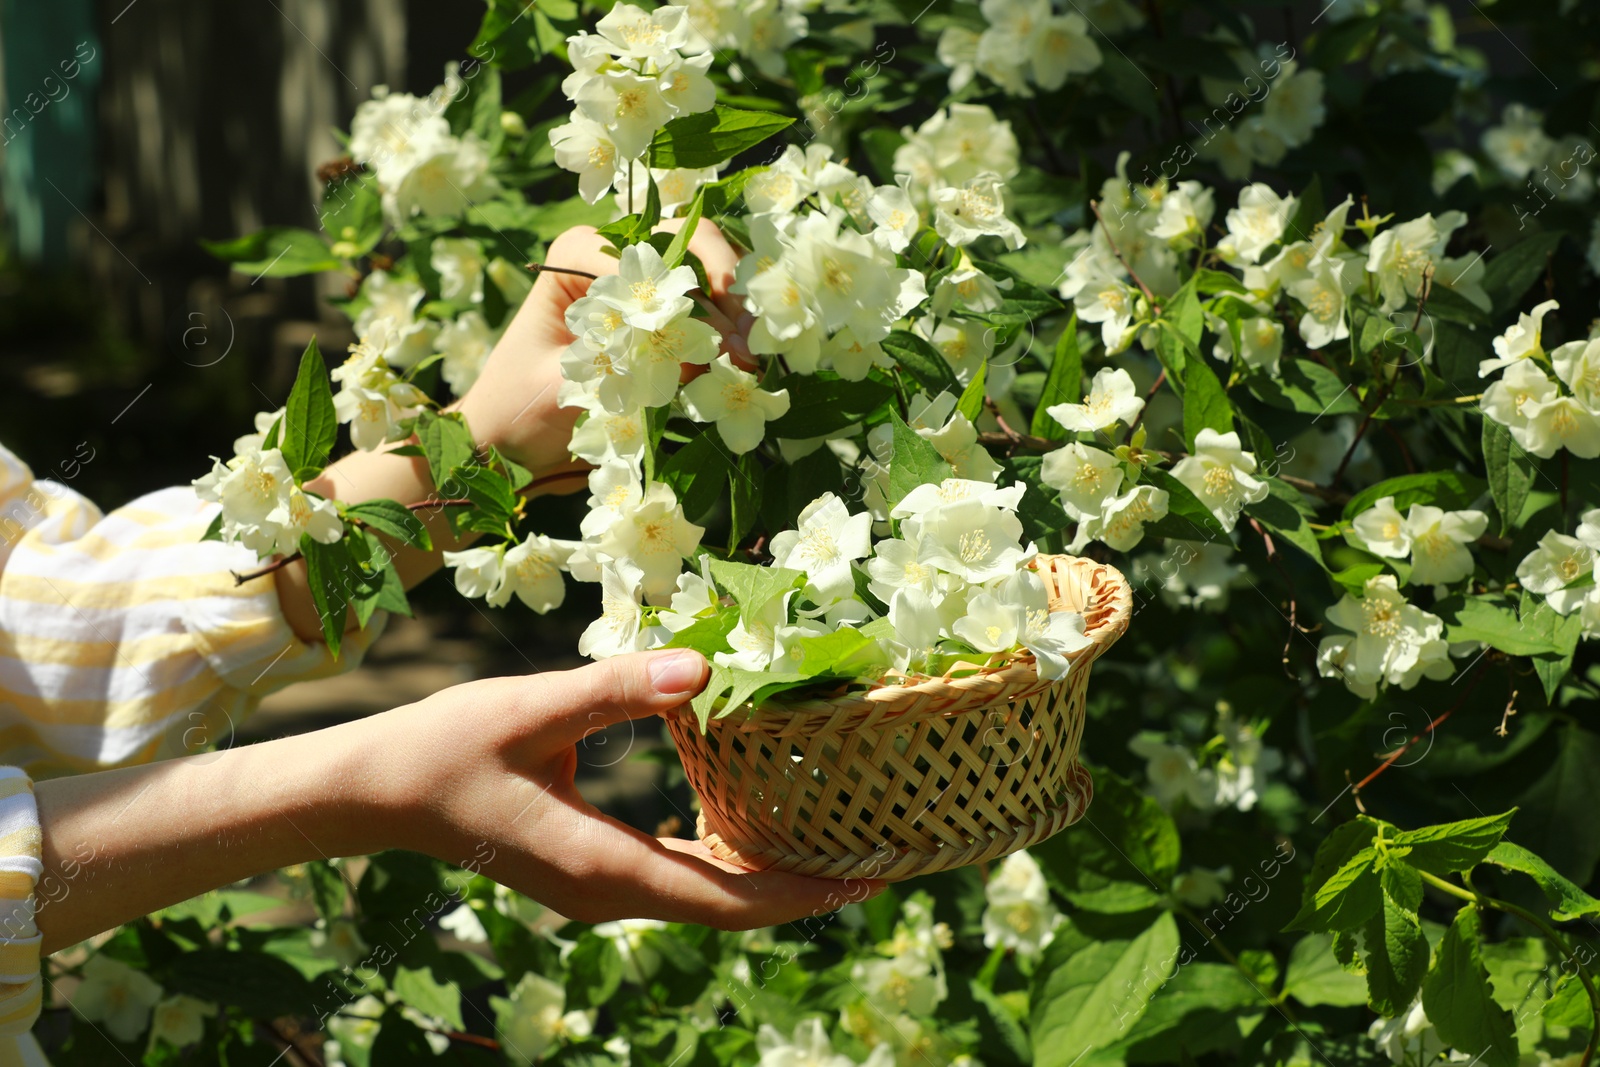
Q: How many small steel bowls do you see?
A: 0